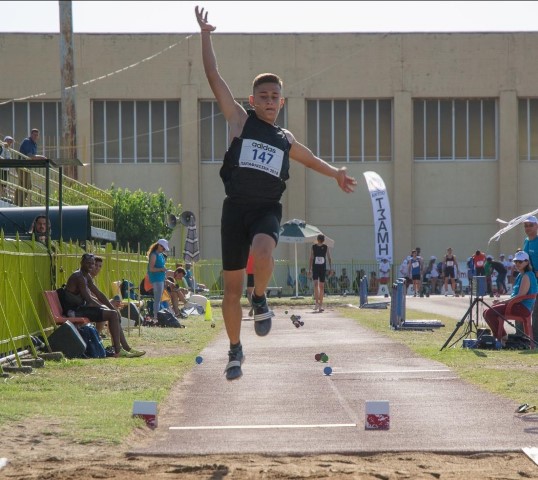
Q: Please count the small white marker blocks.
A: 2